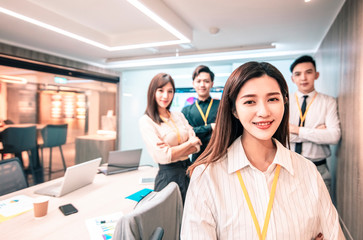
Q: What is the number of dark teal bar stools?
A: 2